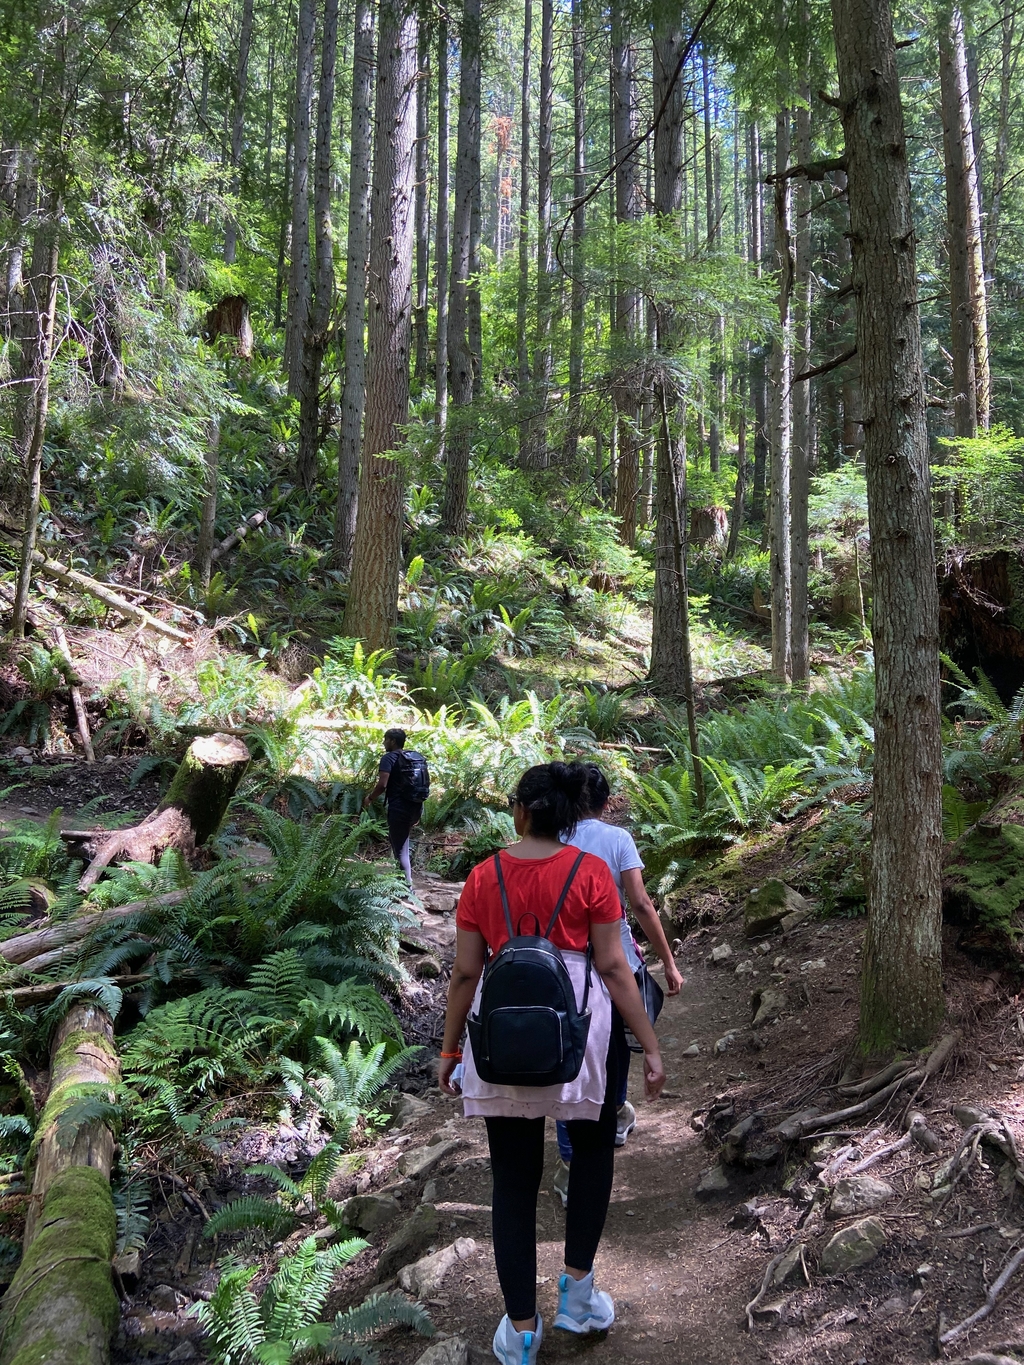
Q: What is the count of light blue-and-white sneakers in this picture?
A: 2